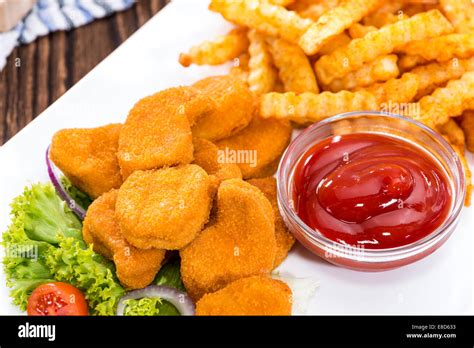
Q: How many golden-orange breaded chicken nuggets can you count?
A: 10